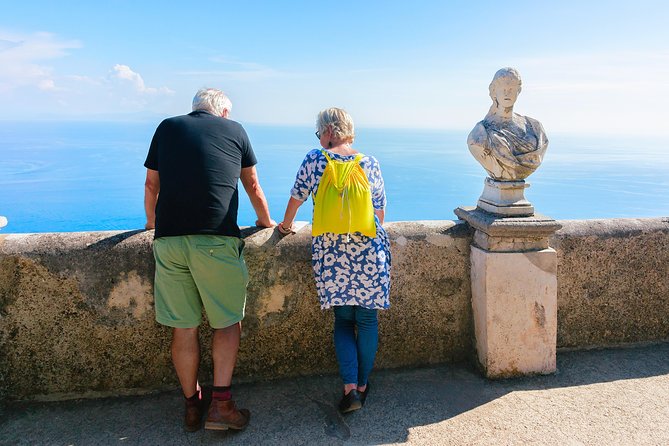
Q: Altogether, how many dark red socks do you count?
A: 2